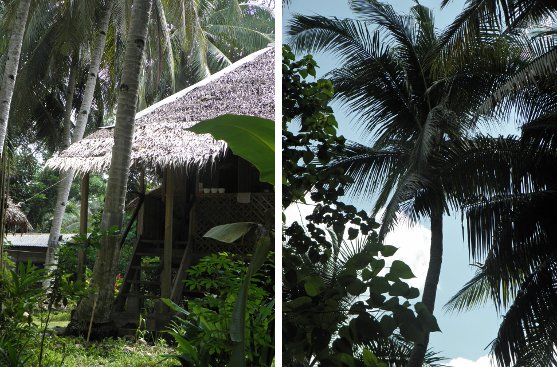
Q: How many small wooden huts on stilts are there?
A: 1